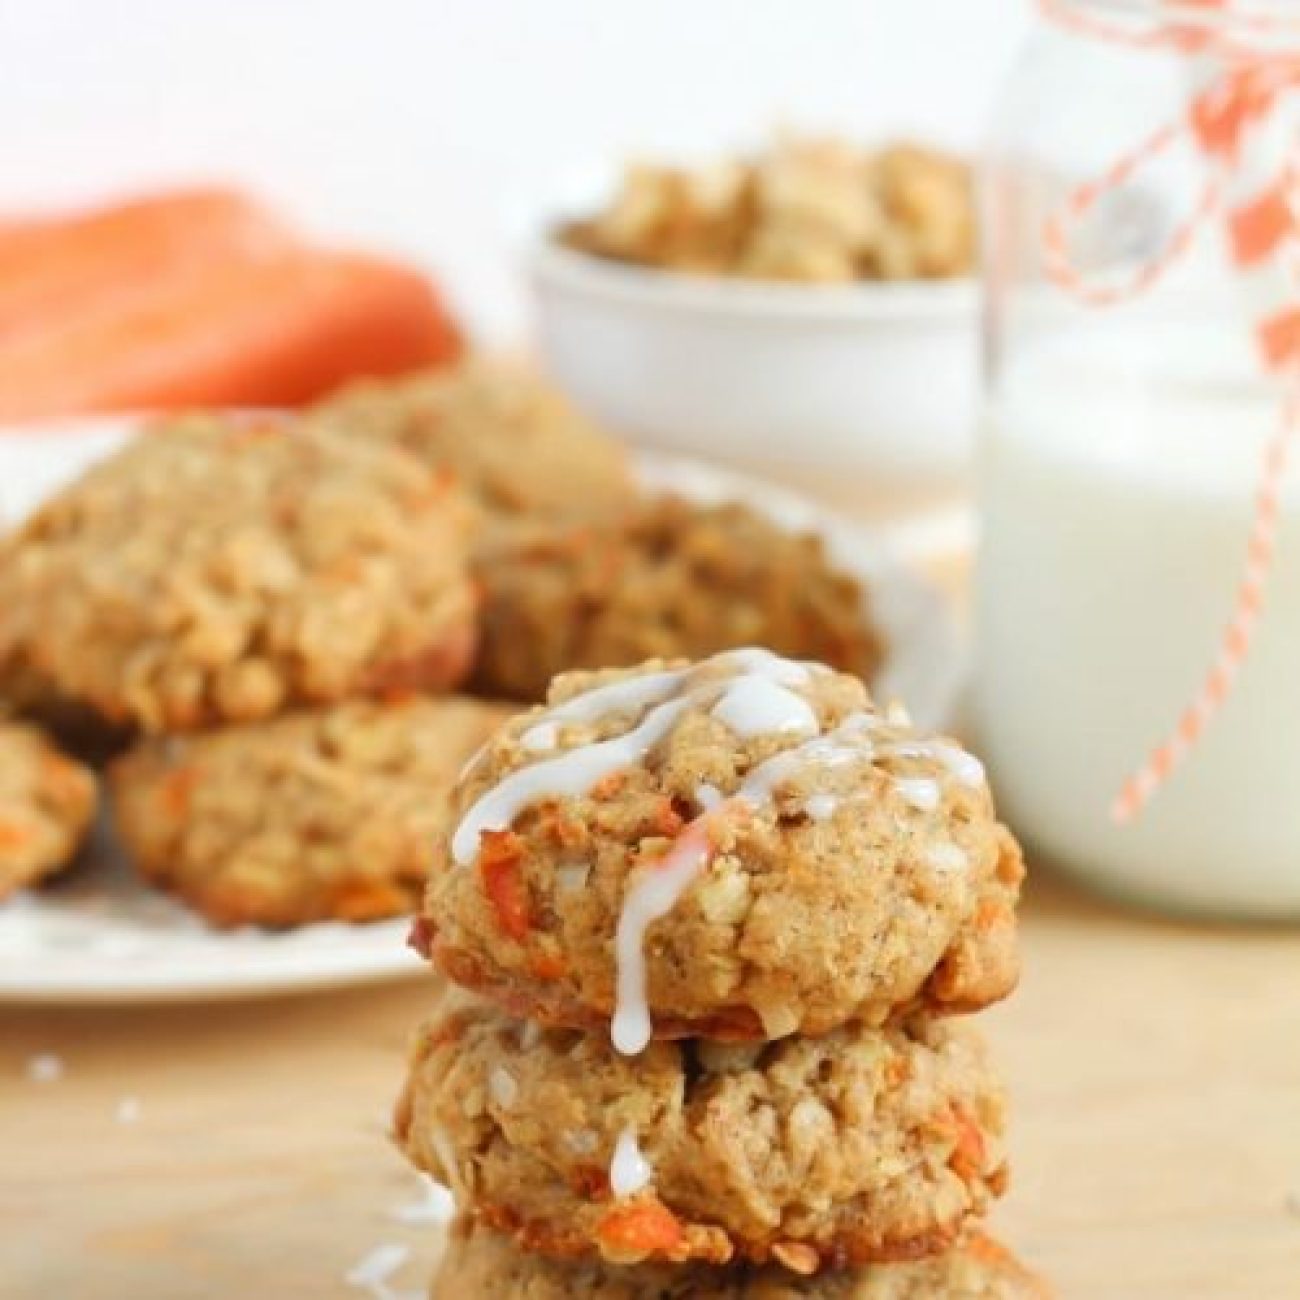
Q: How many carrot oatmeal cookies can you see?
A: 8